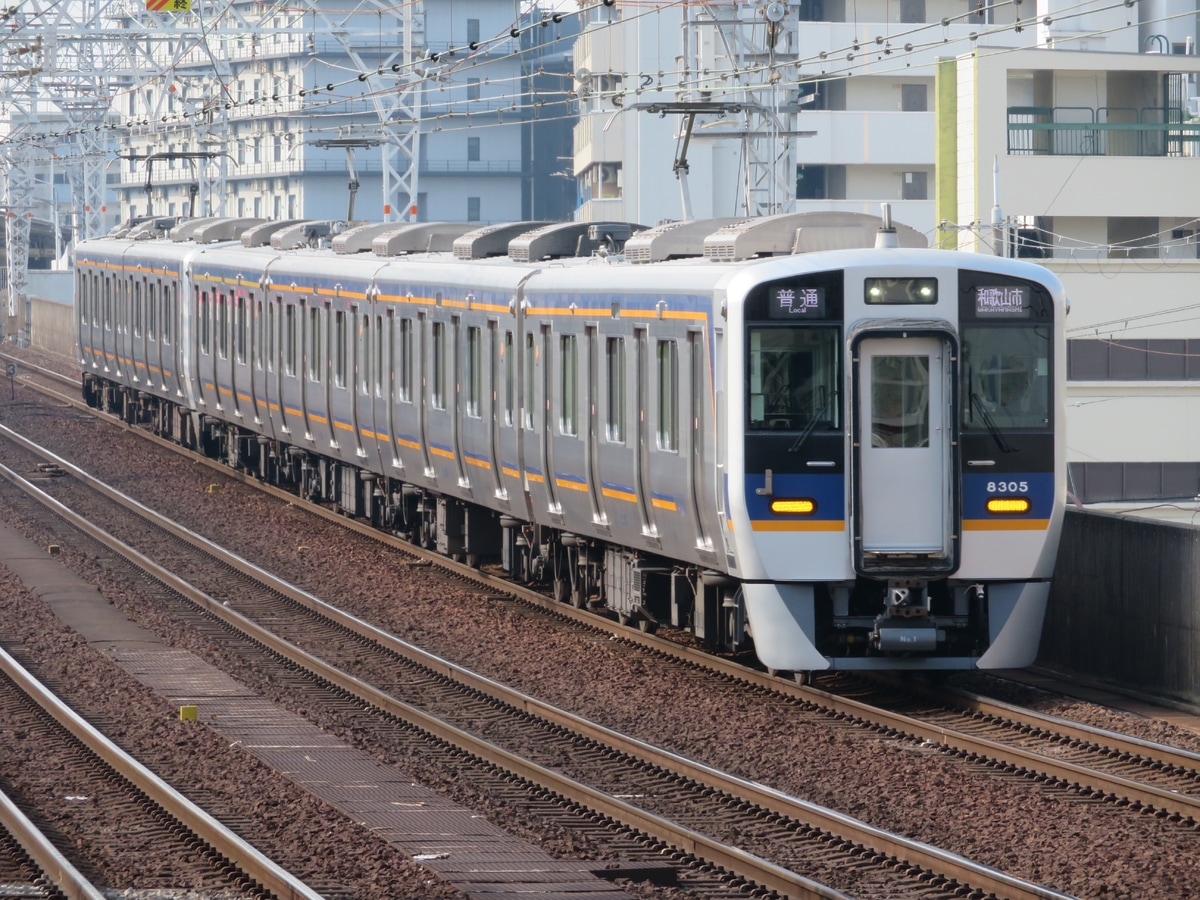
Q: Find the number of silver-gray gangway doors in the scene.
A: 1